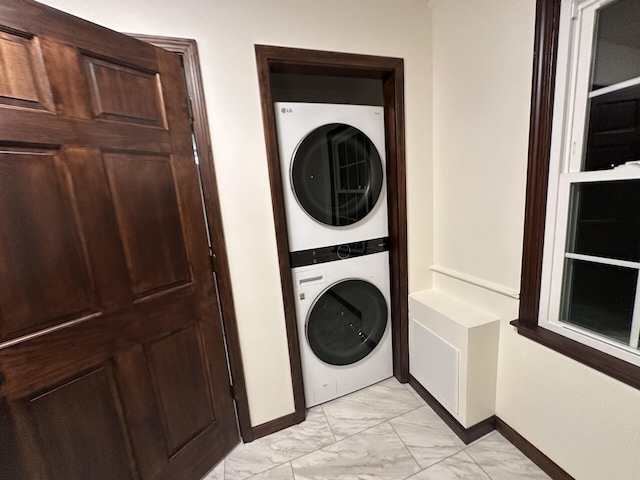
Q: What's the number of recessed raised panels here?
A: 6